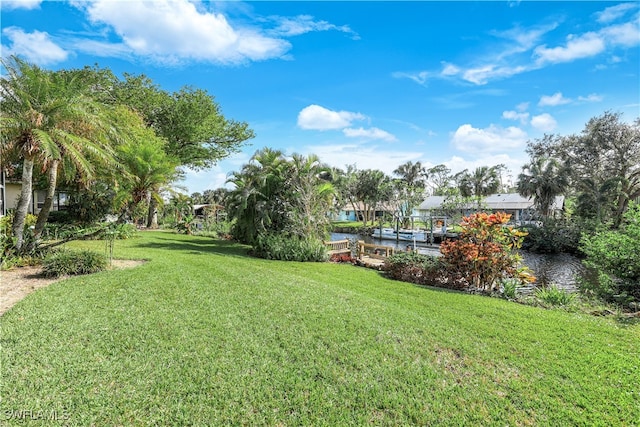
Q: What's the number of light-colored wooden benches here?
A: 1